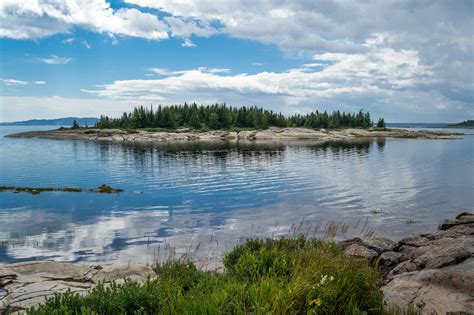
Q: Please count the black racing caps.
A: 0